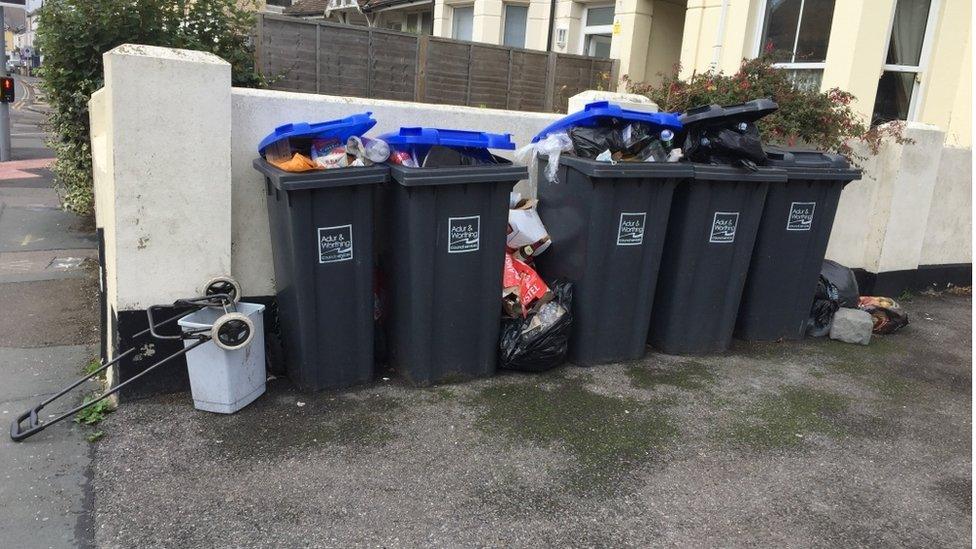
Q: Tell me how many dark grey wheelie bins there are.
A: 5